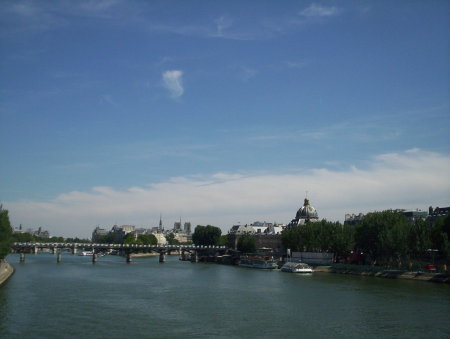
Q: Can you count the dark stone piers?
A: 6